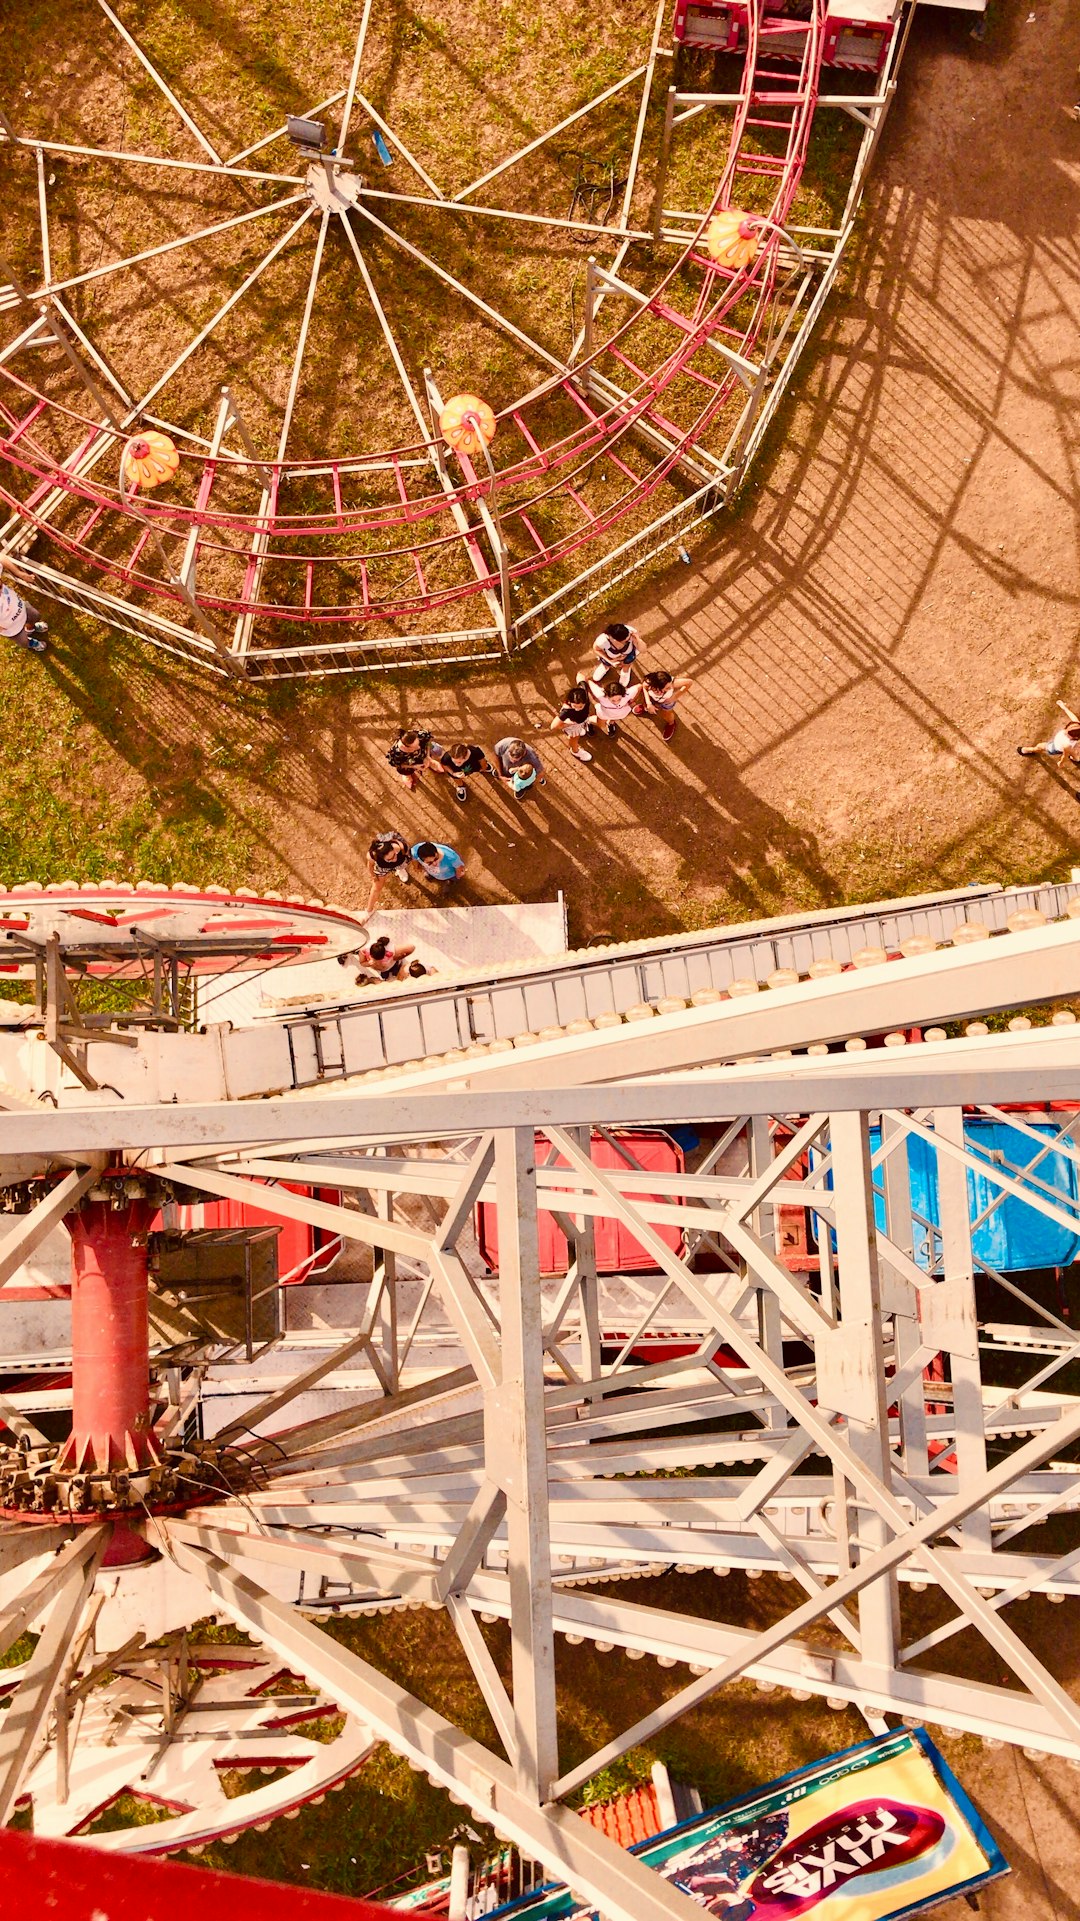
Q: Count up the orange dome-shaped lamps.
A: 3